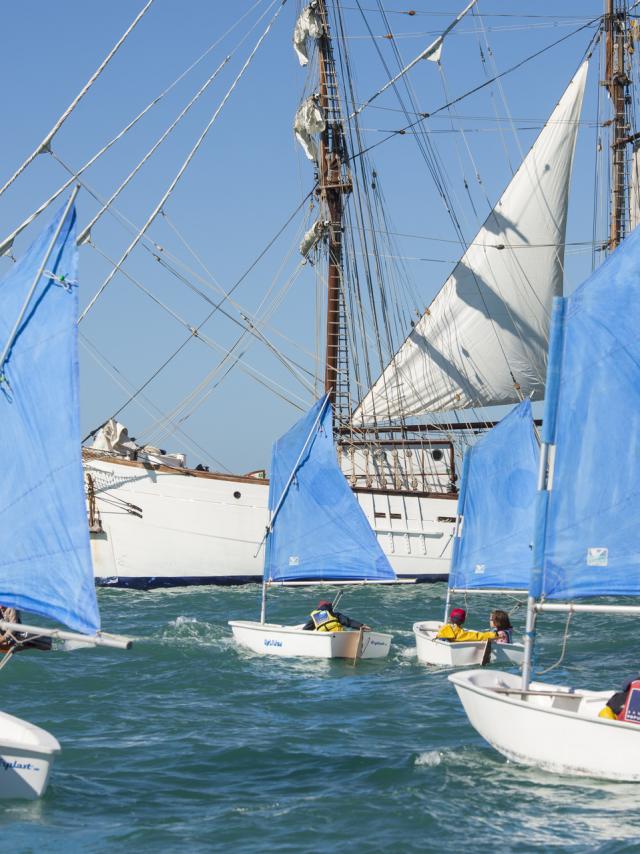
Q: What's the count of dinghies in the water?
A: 4